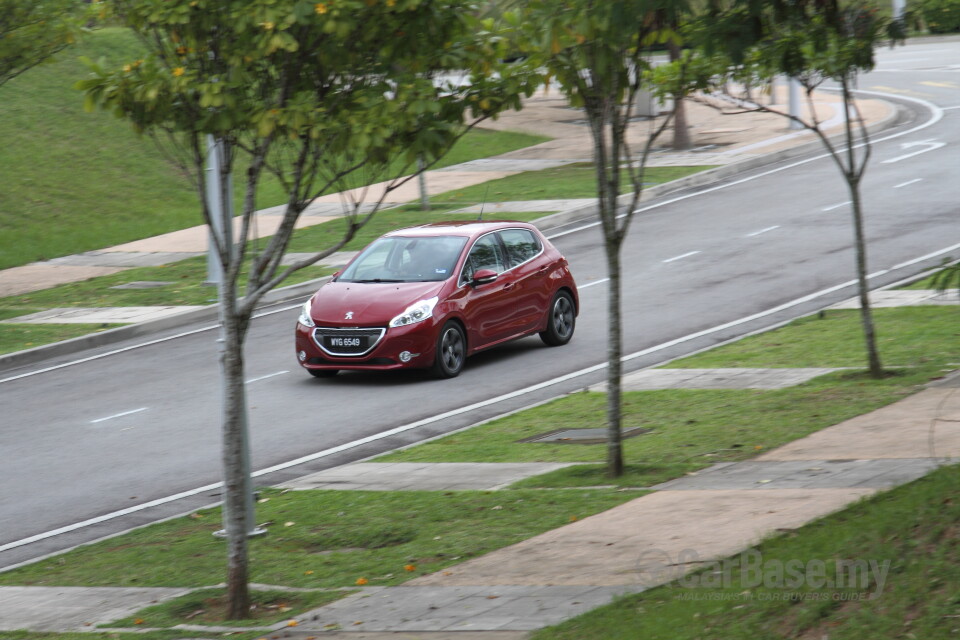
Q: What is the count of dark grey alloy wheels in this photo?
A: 2